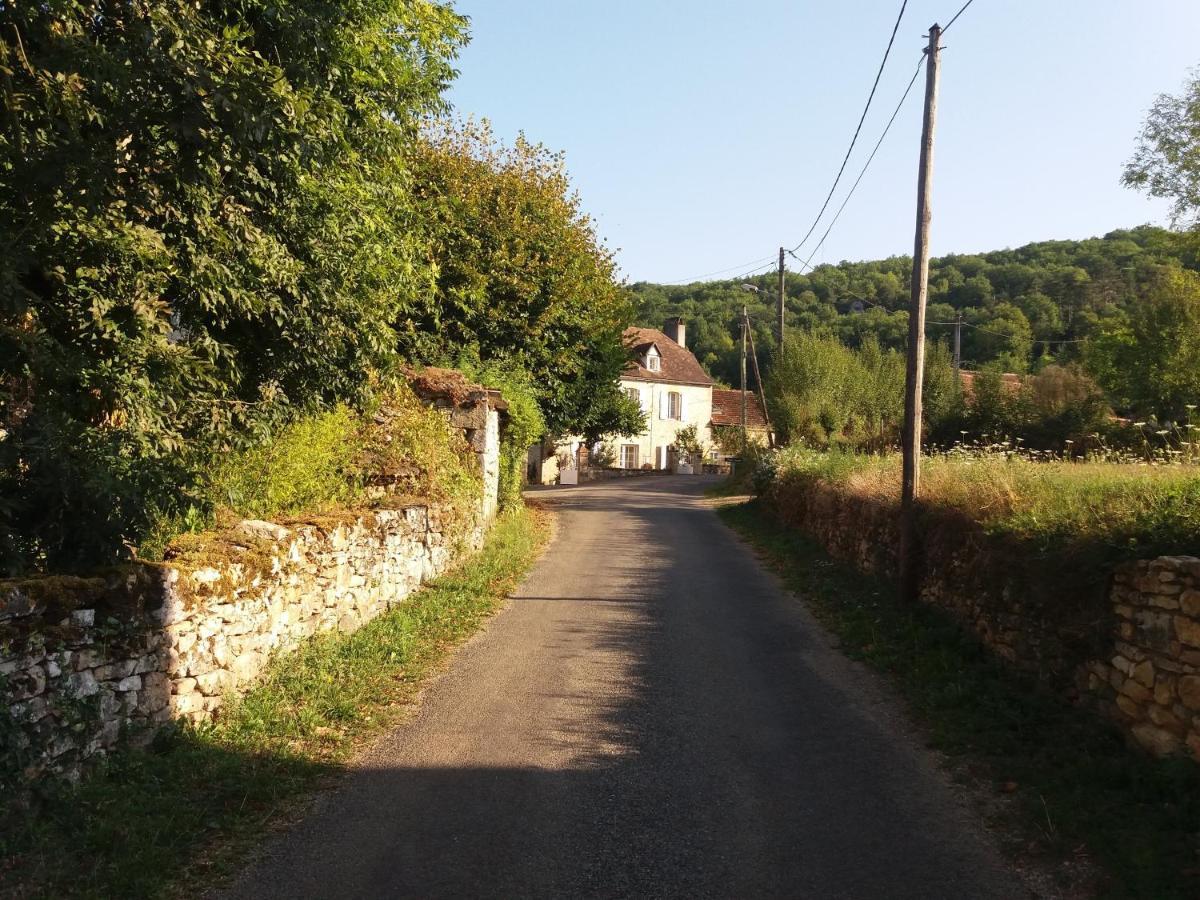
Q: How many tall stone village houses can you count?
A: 1